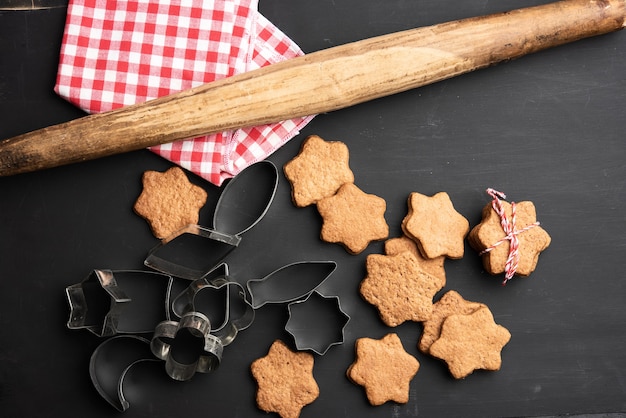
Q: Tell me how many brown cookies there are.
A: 11